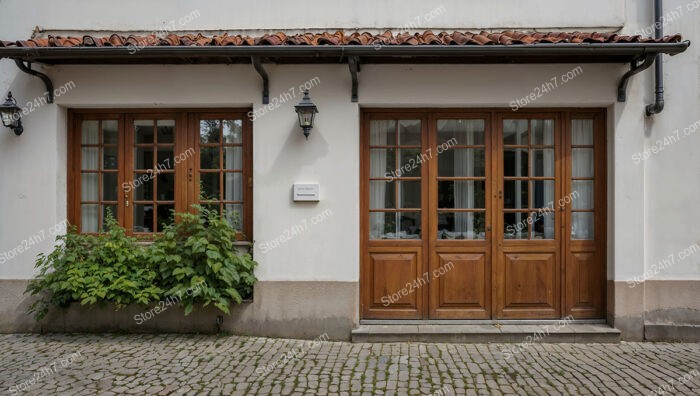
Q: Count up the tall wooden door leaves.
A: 4